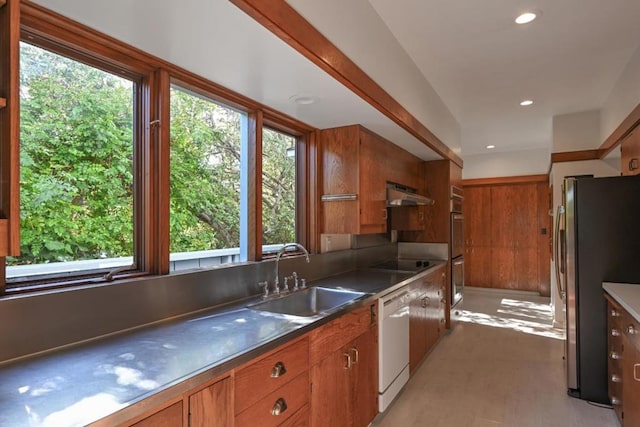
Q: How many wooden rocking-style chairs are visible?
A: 0